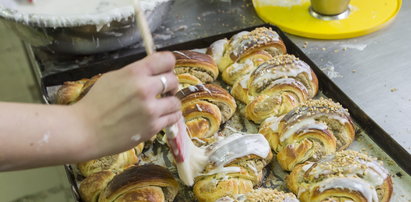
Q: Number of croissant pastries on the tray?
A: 11